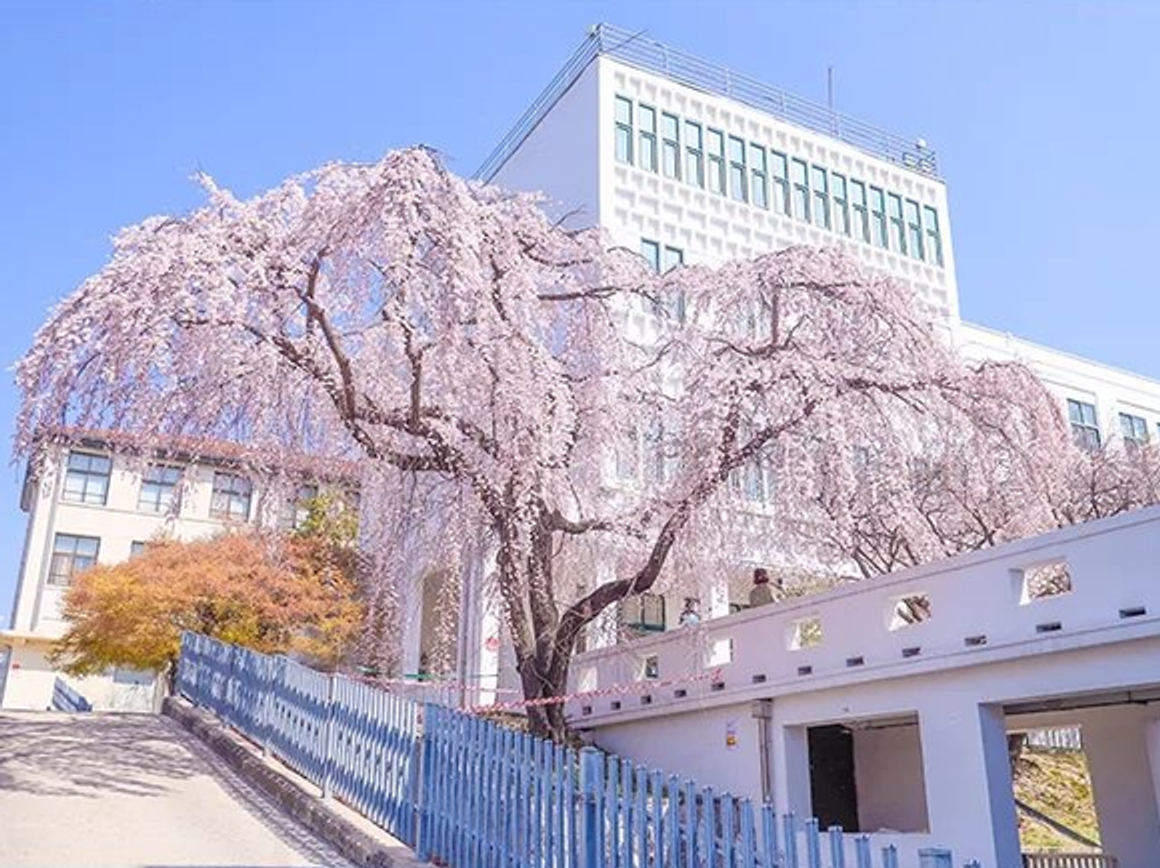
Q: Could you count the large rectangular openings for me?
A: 2